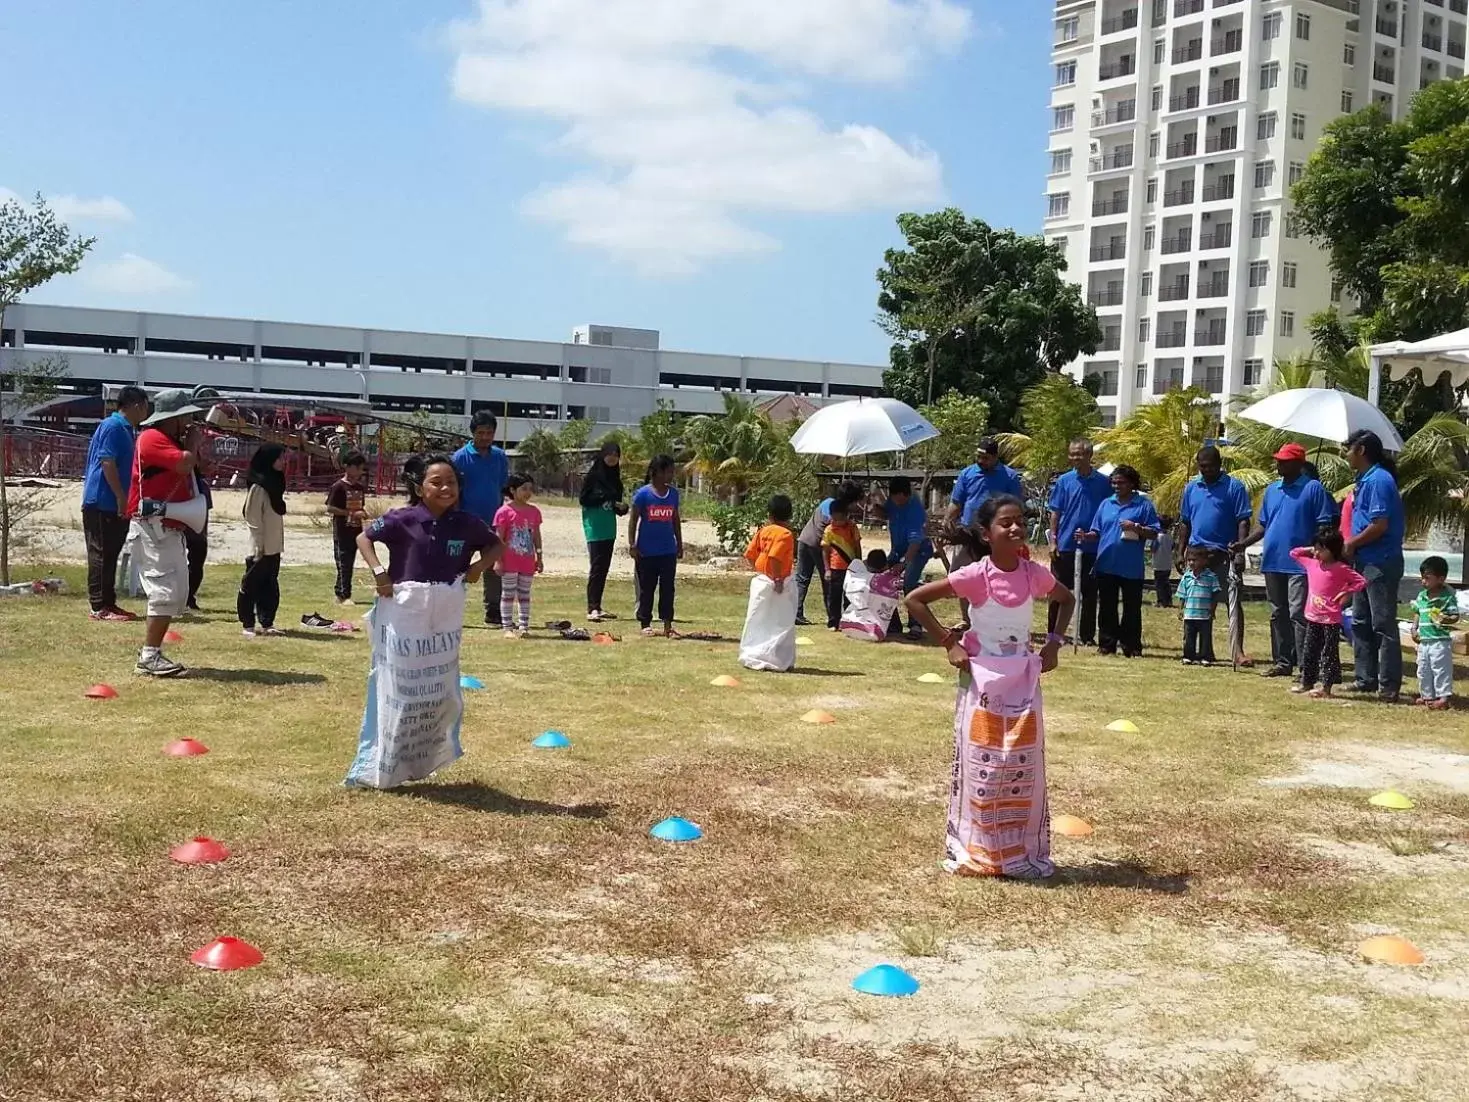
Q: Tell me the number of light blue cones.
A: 4